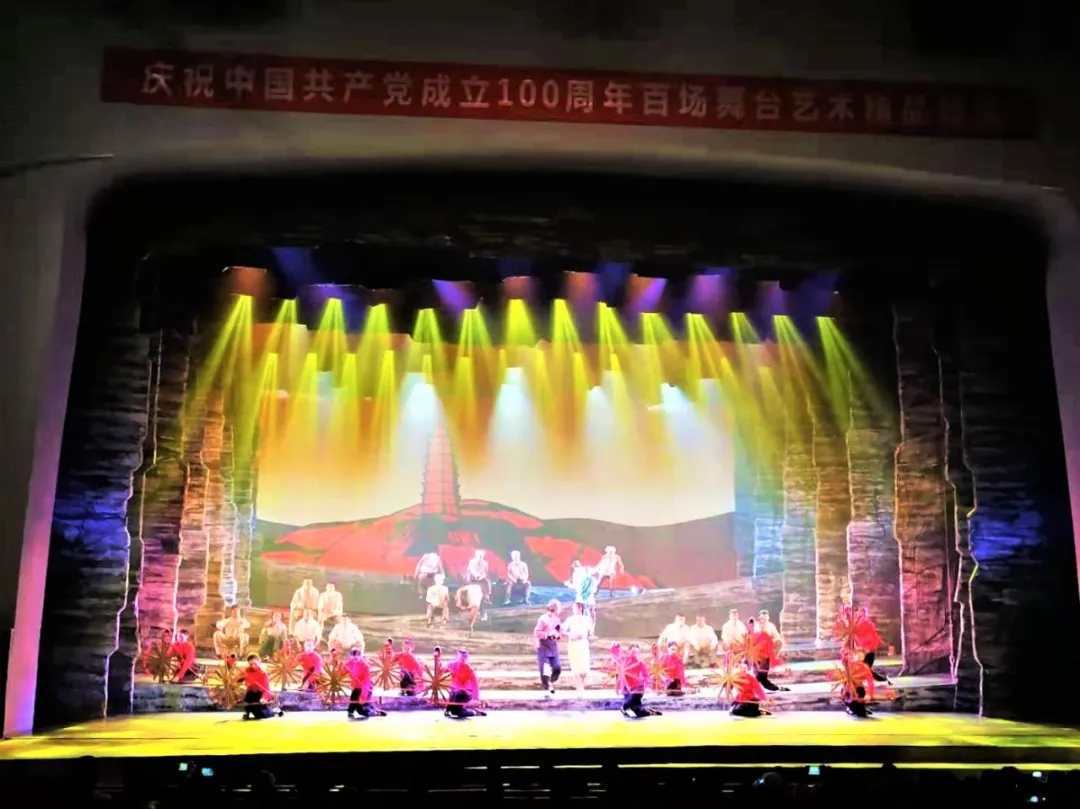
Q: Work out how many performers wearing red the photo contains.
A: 12